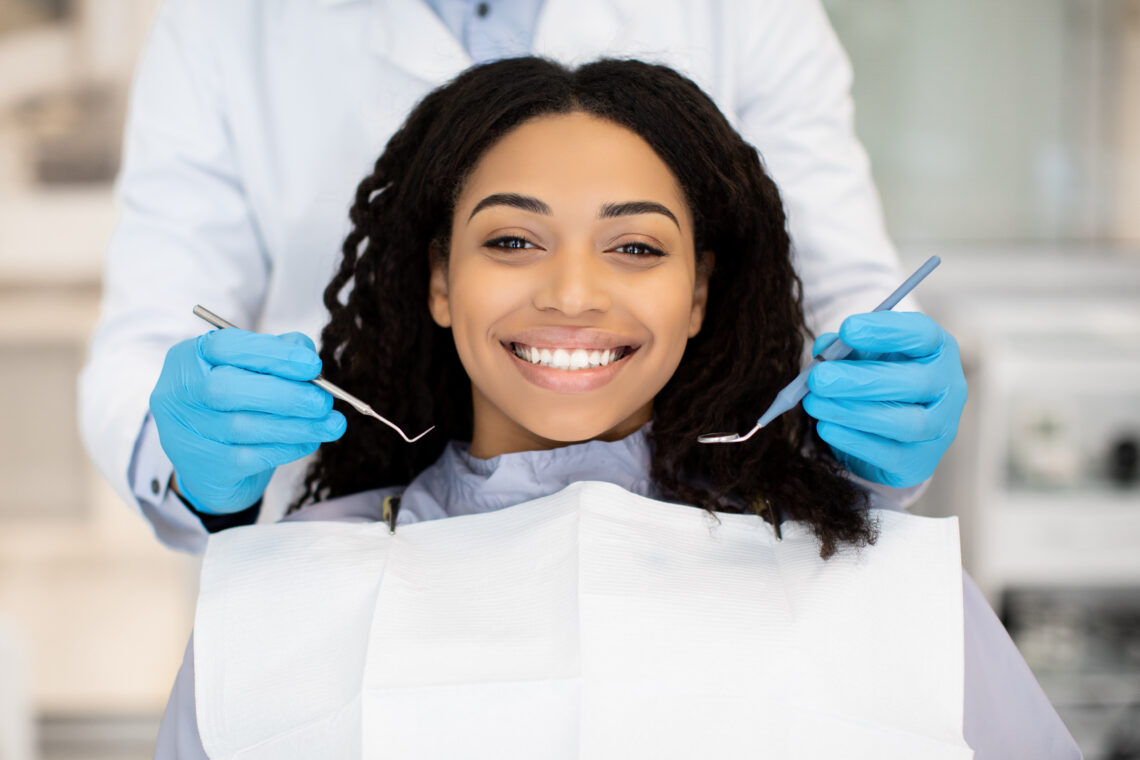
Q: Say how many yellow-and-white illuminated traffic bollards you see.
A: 0